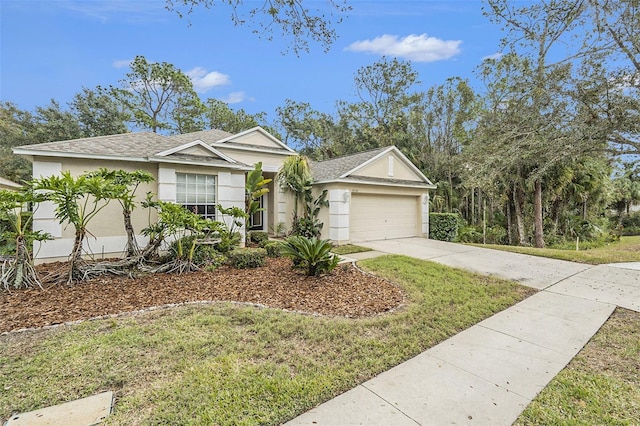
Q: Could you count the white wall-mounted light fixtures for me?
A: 2